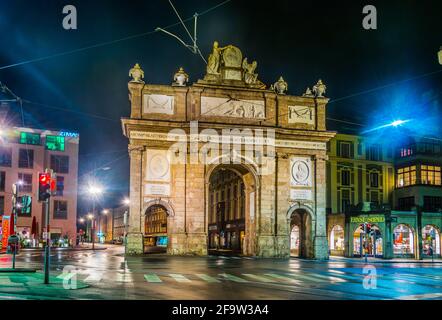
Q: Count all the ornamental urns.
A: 4